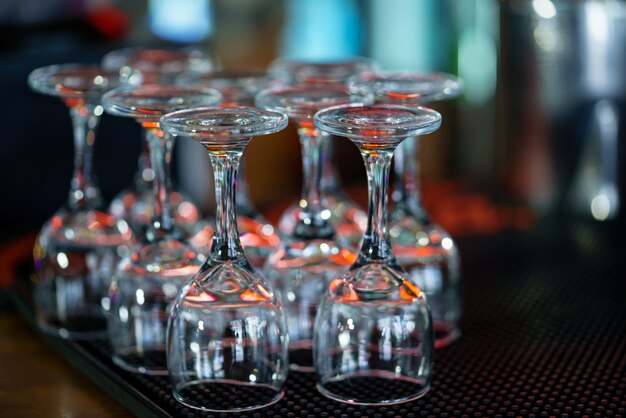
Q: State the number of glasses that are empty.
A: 9